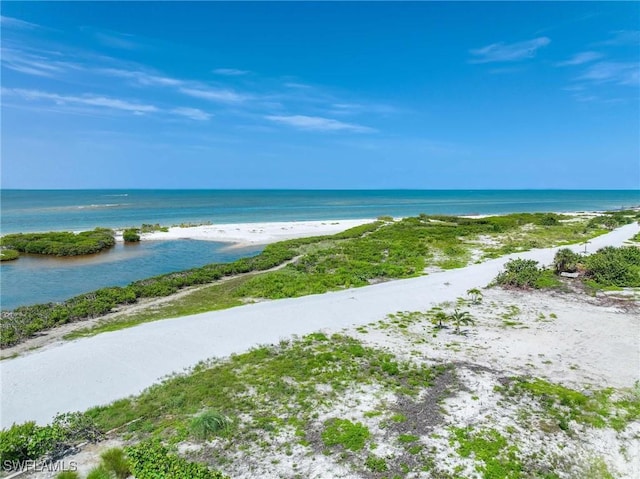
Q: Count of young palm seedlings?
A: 3